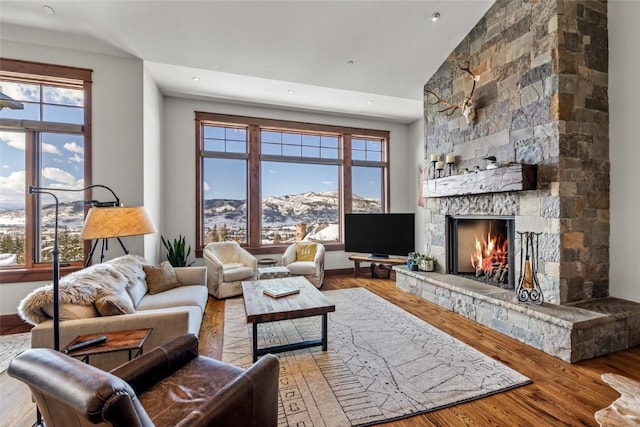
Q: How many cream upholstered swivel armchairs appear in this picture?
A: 2